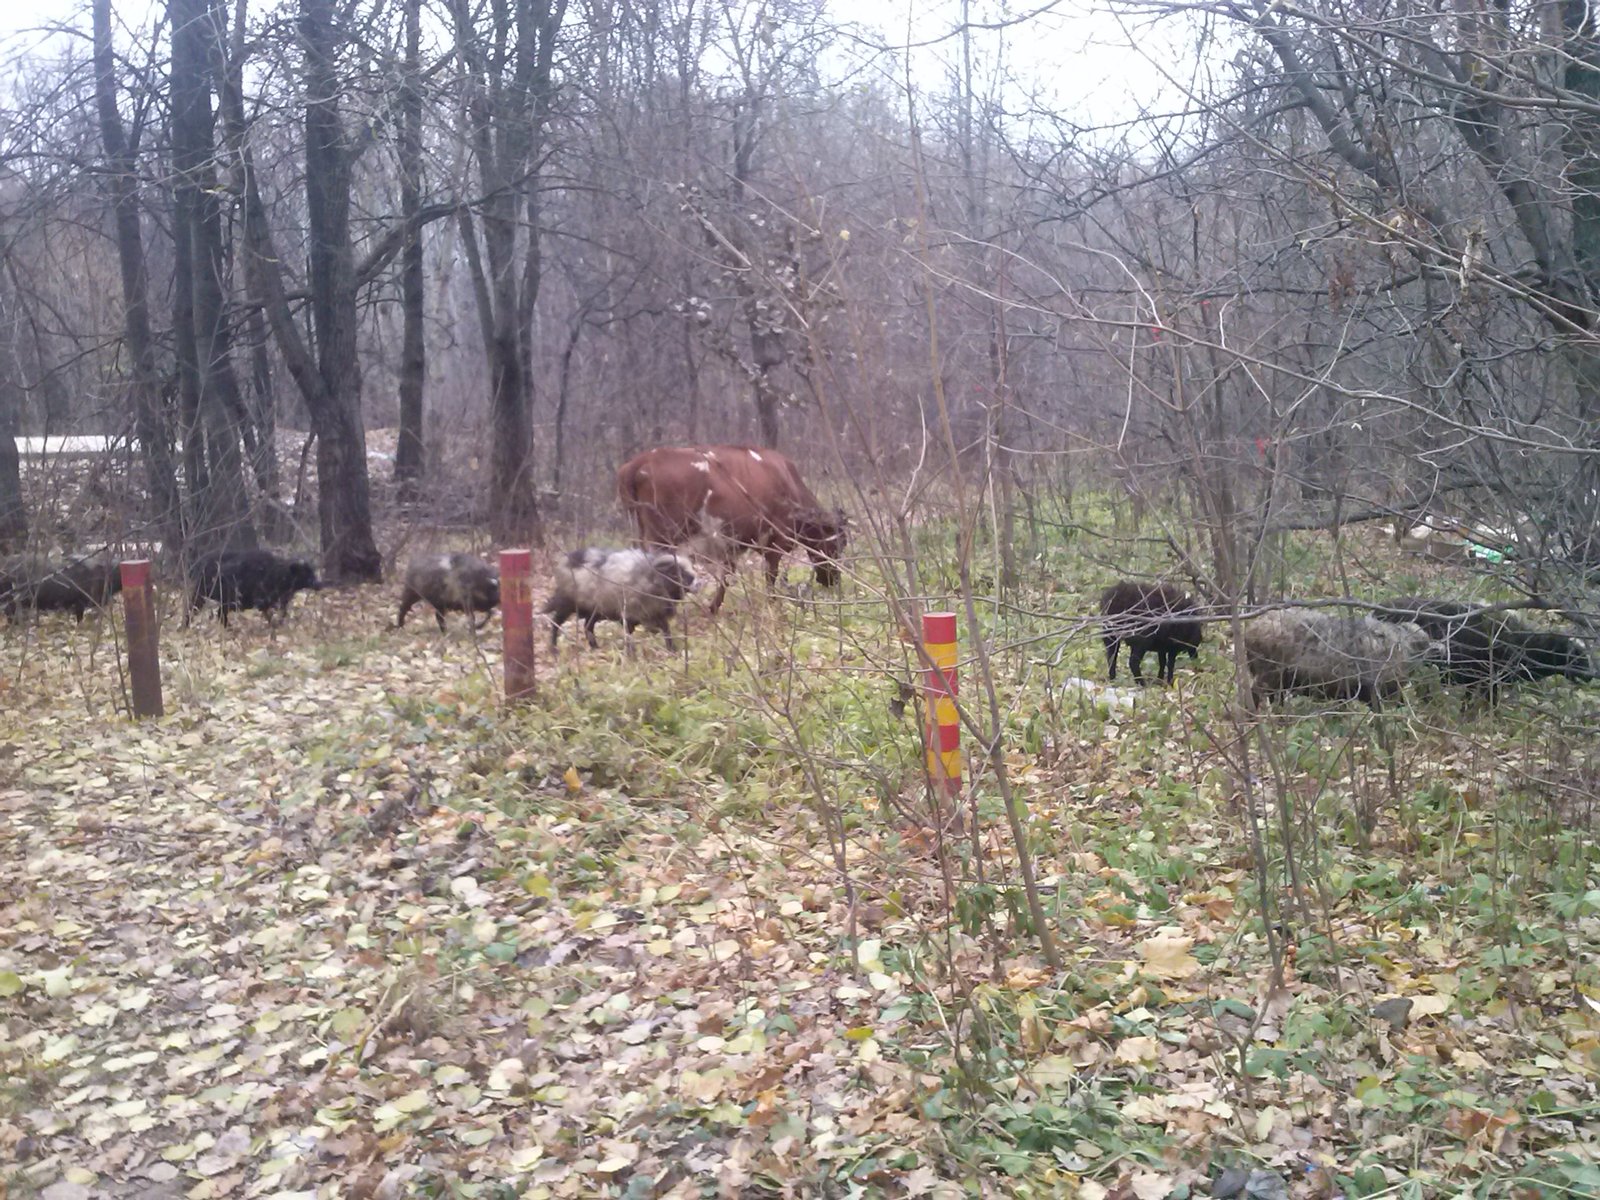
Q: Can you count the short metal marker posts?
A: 3